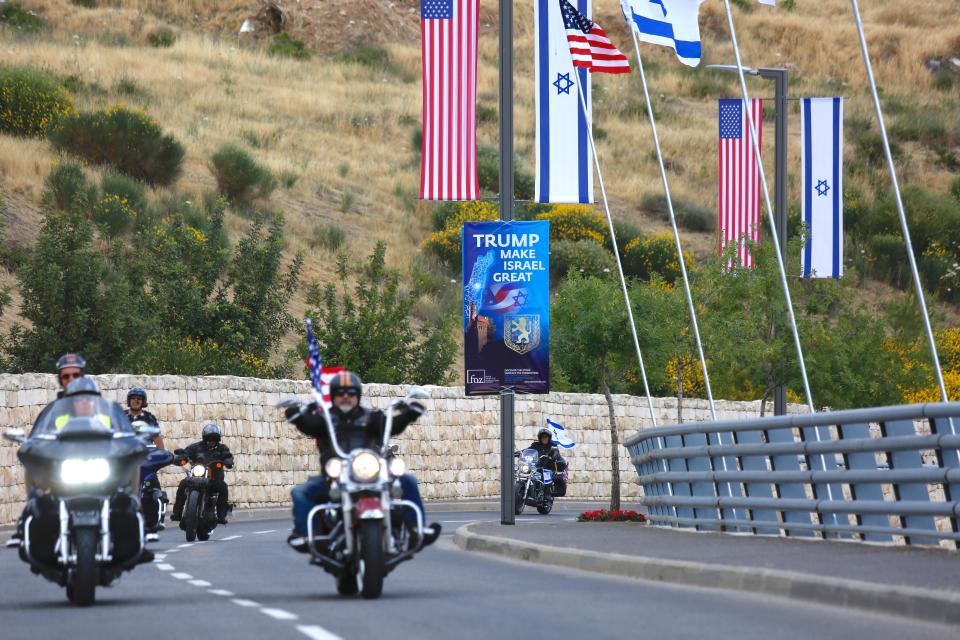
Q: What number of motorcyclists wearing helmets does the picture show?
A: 6